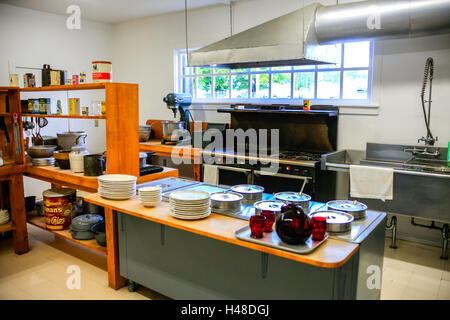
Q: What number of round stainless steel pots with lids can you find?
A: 6